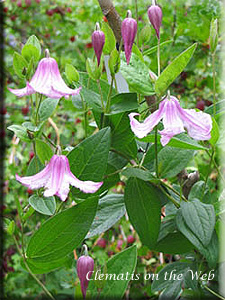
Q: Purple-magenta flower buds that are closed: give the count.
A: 4